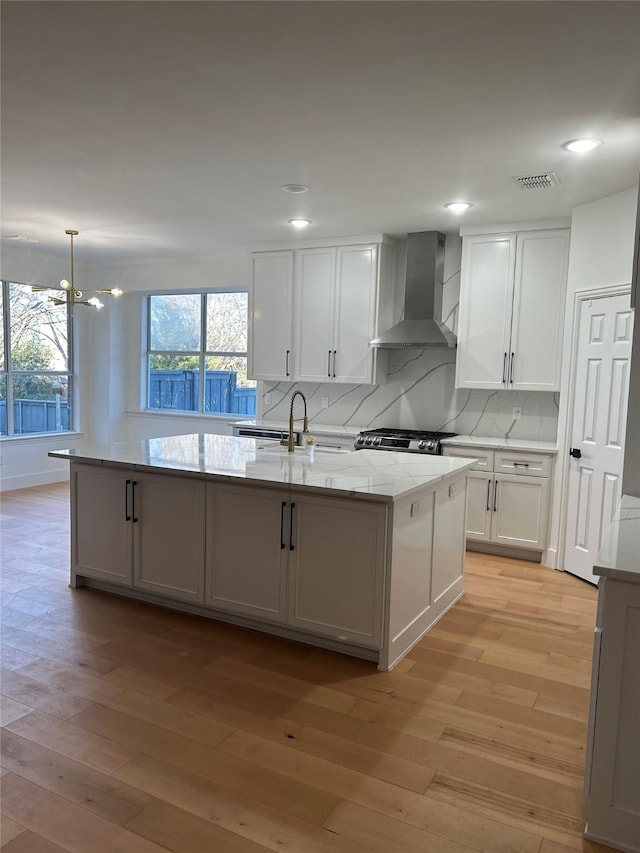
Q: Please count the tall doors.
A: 1